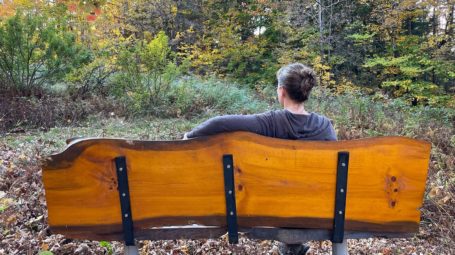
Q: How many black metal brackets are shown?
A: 3